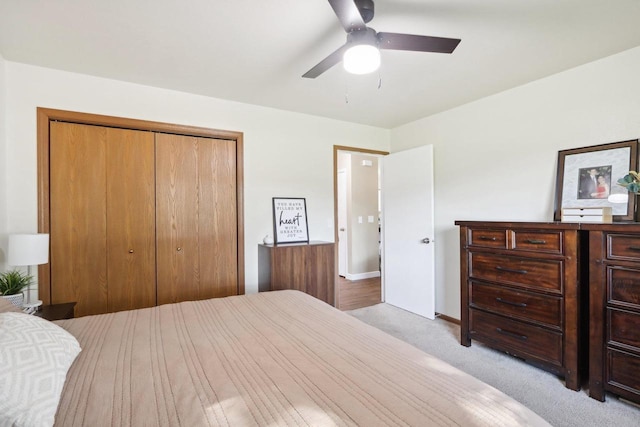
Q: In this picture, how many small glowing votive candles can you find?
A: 0